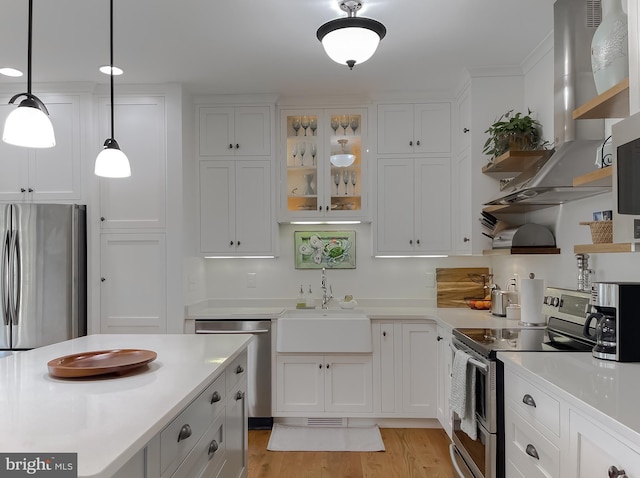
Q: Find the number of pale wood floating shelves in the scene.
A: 6